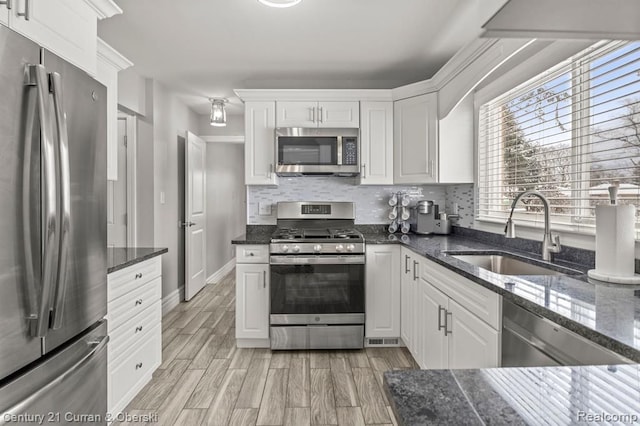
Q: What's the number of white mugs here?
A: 6